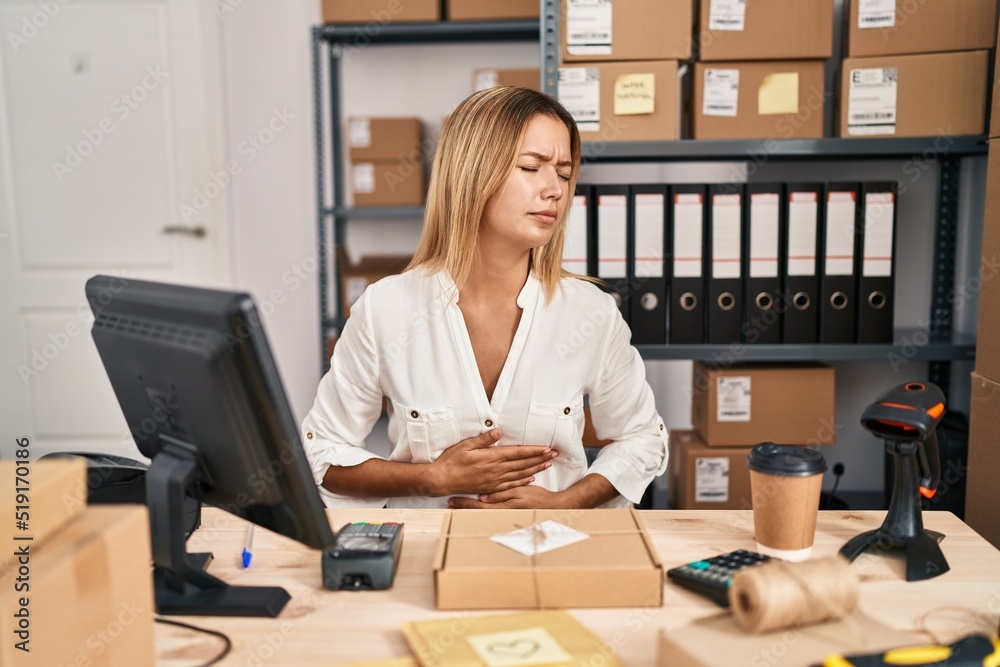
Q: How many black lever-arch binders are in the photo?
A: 9